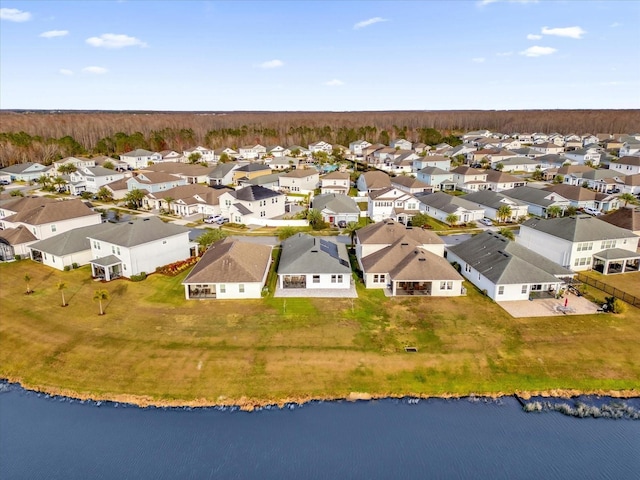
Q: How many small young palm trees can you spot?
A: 3